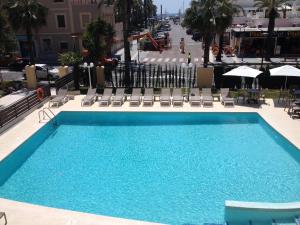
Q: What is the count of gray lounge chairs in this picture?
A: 11